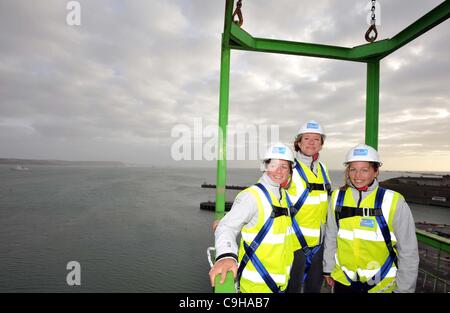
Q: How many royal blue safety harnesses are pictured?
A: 3